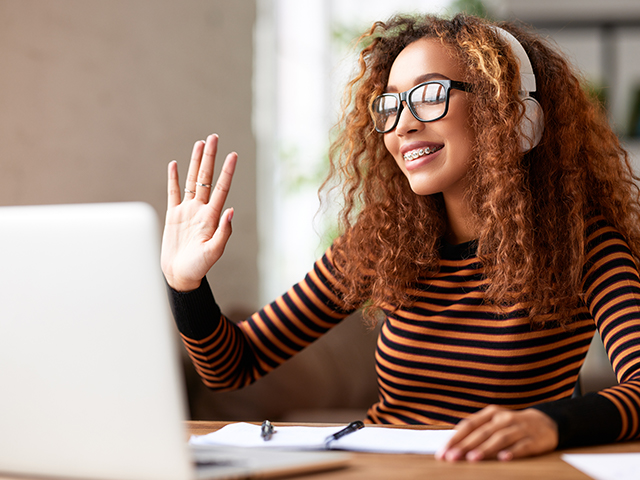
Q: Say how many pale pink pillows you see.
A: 0